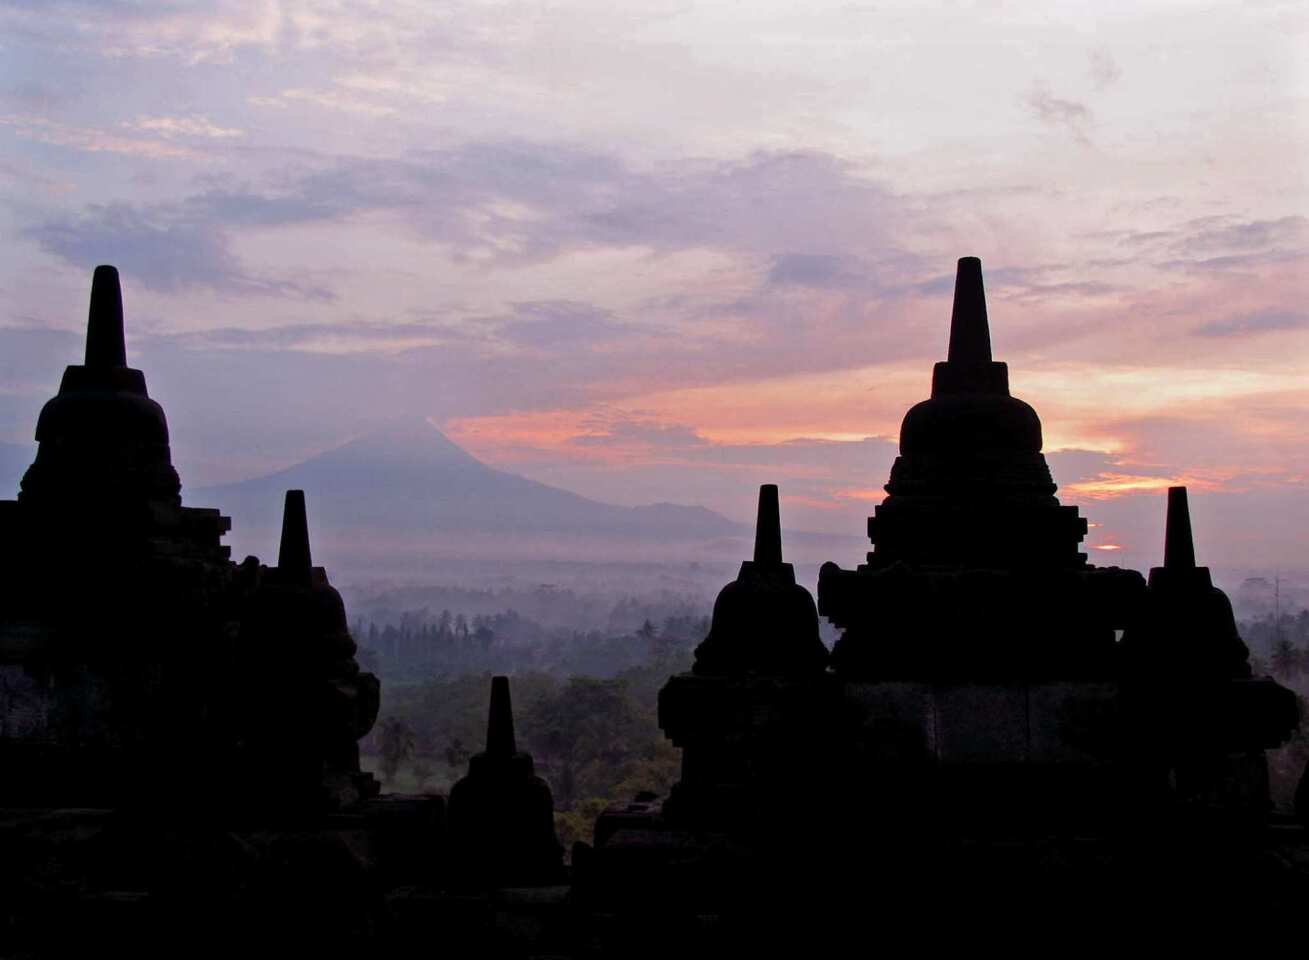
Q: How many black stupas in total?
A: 6